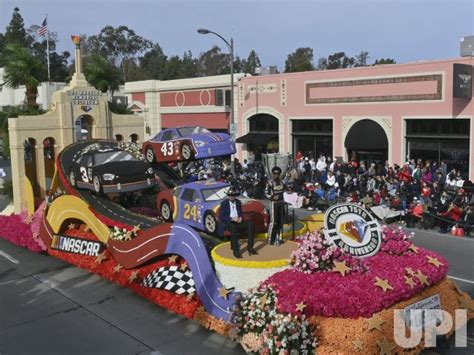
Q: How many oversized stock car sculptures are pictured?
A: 3